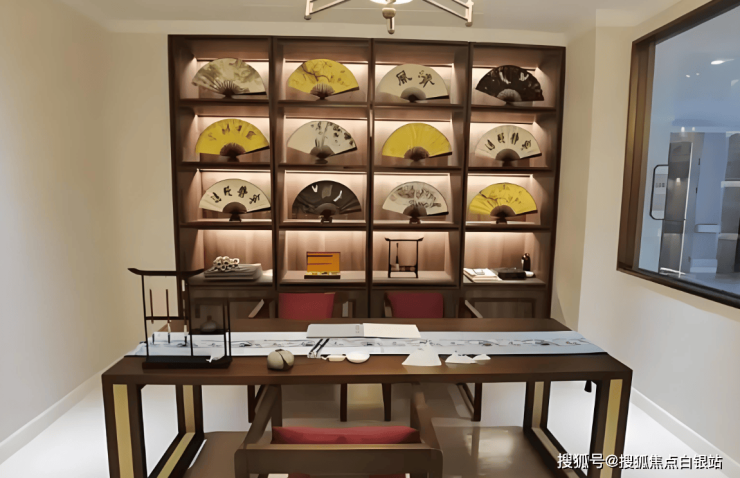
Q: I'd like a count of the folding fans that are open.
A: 12